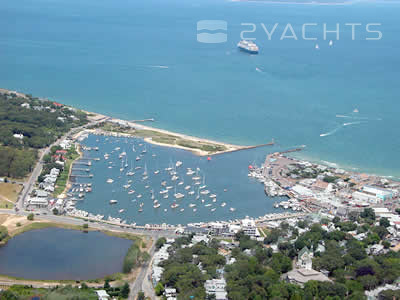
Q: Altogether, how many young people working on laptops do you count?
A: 0